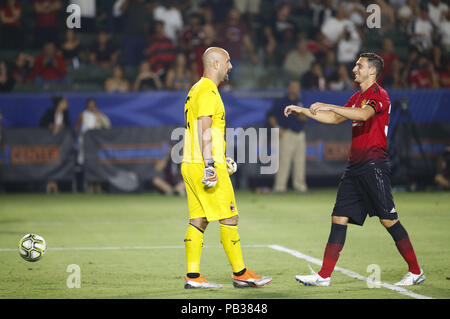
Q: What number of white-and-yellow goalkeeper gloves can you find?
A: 2